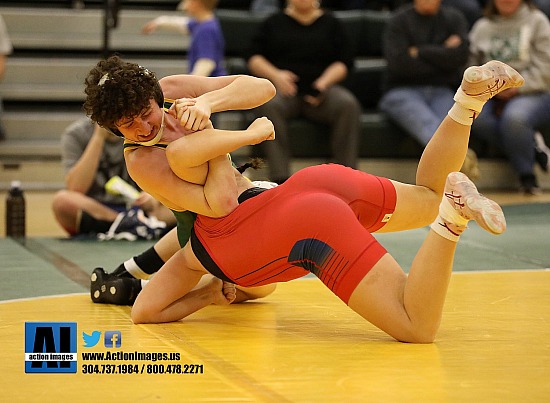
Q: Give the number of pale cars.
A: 0